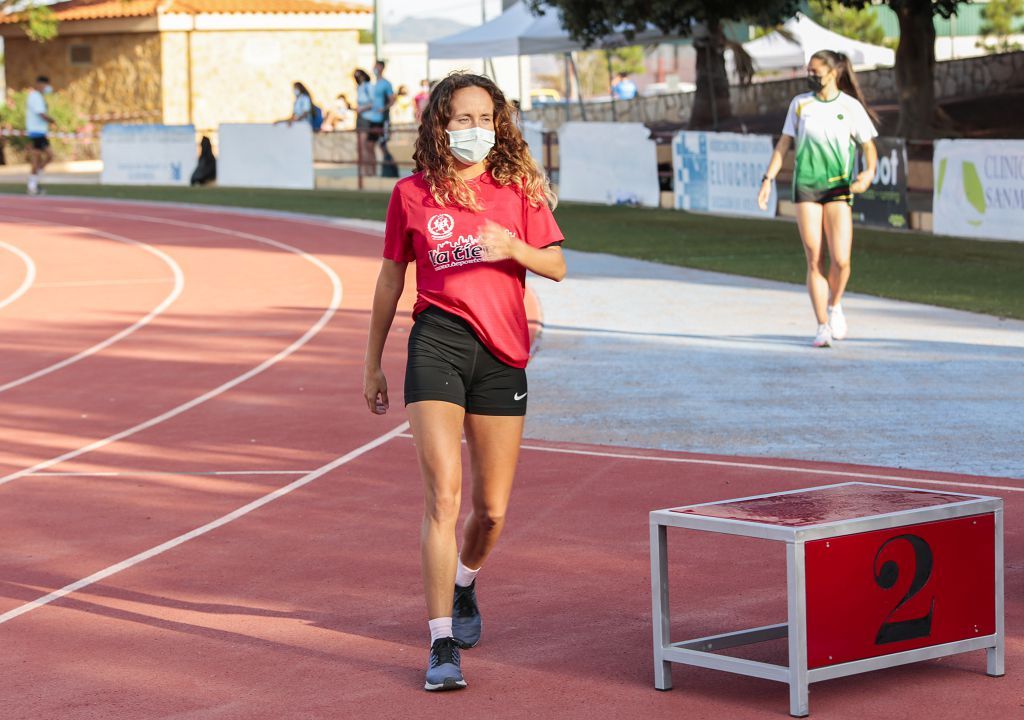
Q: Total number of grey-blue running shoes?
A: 2